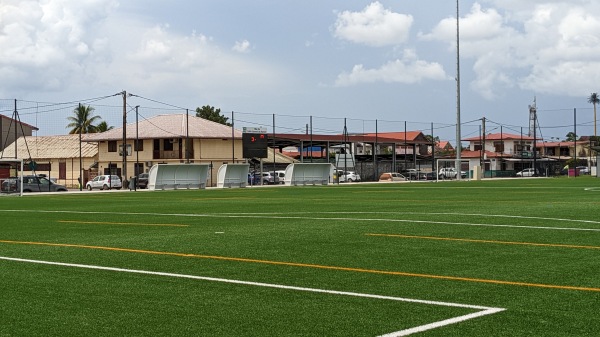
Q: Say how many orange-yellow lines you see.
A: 3